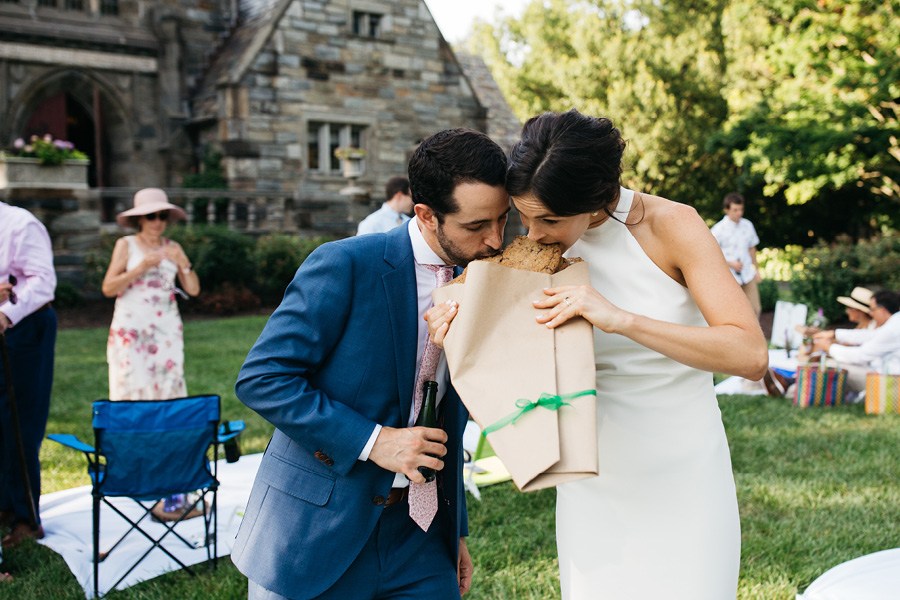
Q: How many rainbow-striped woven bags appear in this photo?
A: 2